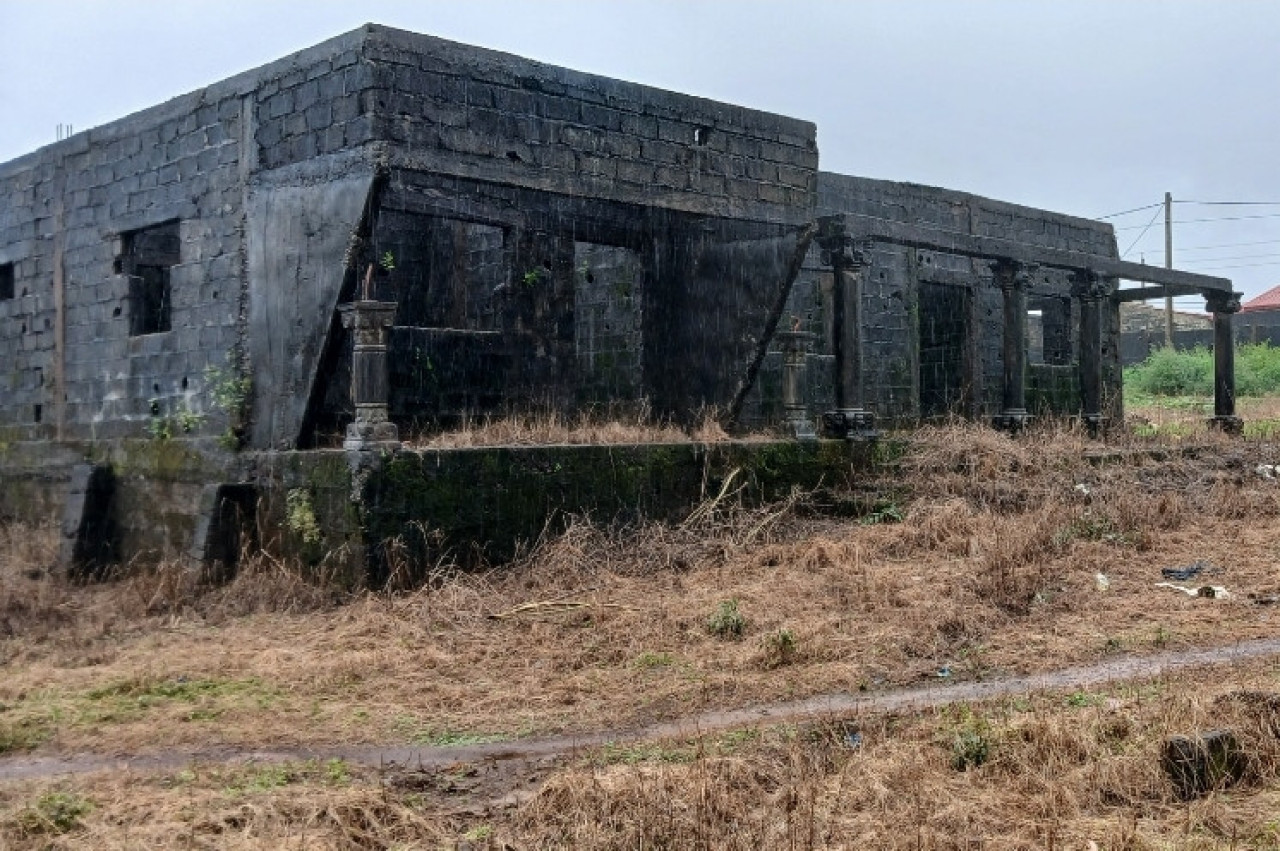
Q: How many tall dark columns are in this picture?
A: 4